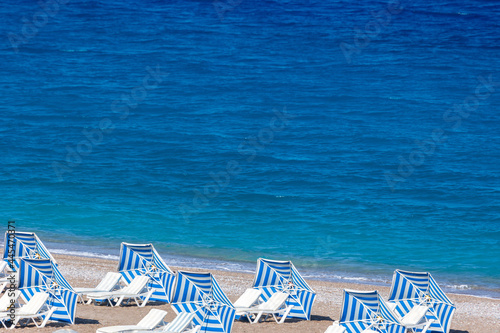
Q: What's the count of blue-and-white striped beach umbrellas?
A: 7